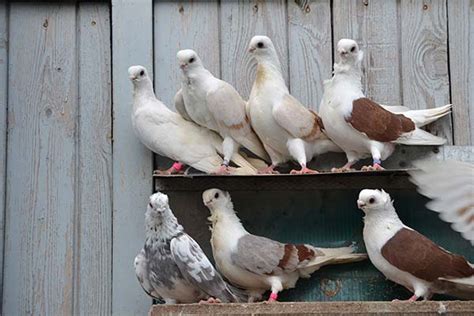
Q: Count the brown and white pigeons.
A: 2